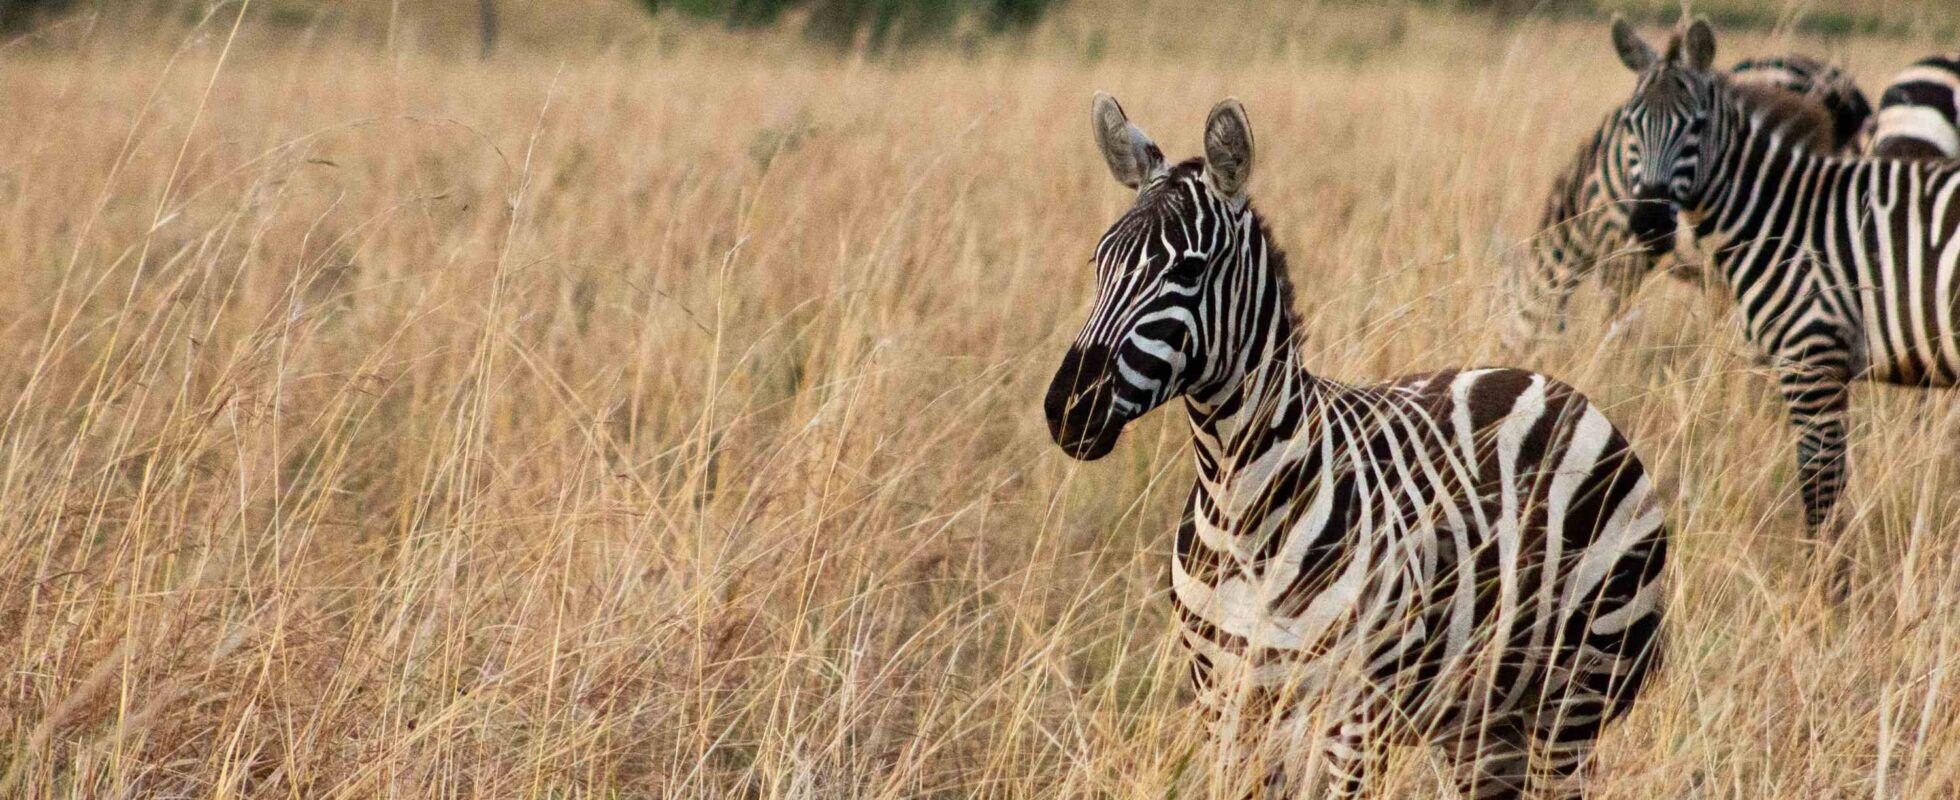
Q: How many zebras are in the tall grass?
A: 4